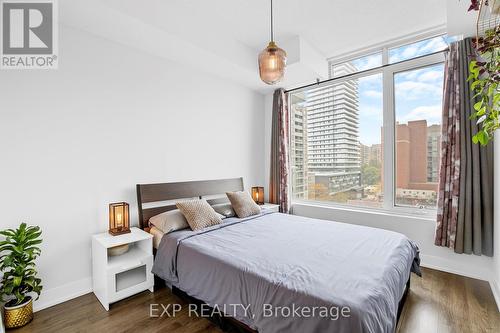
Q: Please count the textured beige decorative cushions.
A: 2